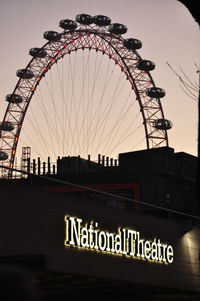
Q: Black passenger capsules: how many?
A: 14